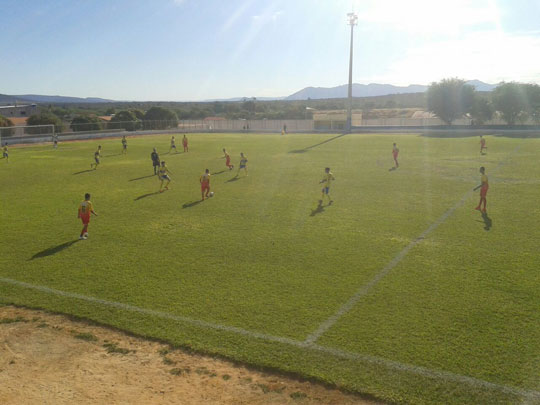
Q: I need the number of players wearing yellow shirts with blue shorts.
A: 7